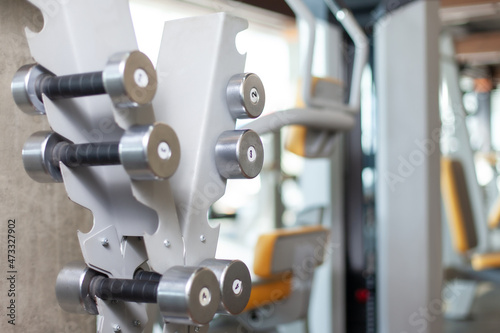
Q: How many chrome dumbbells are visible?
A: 6